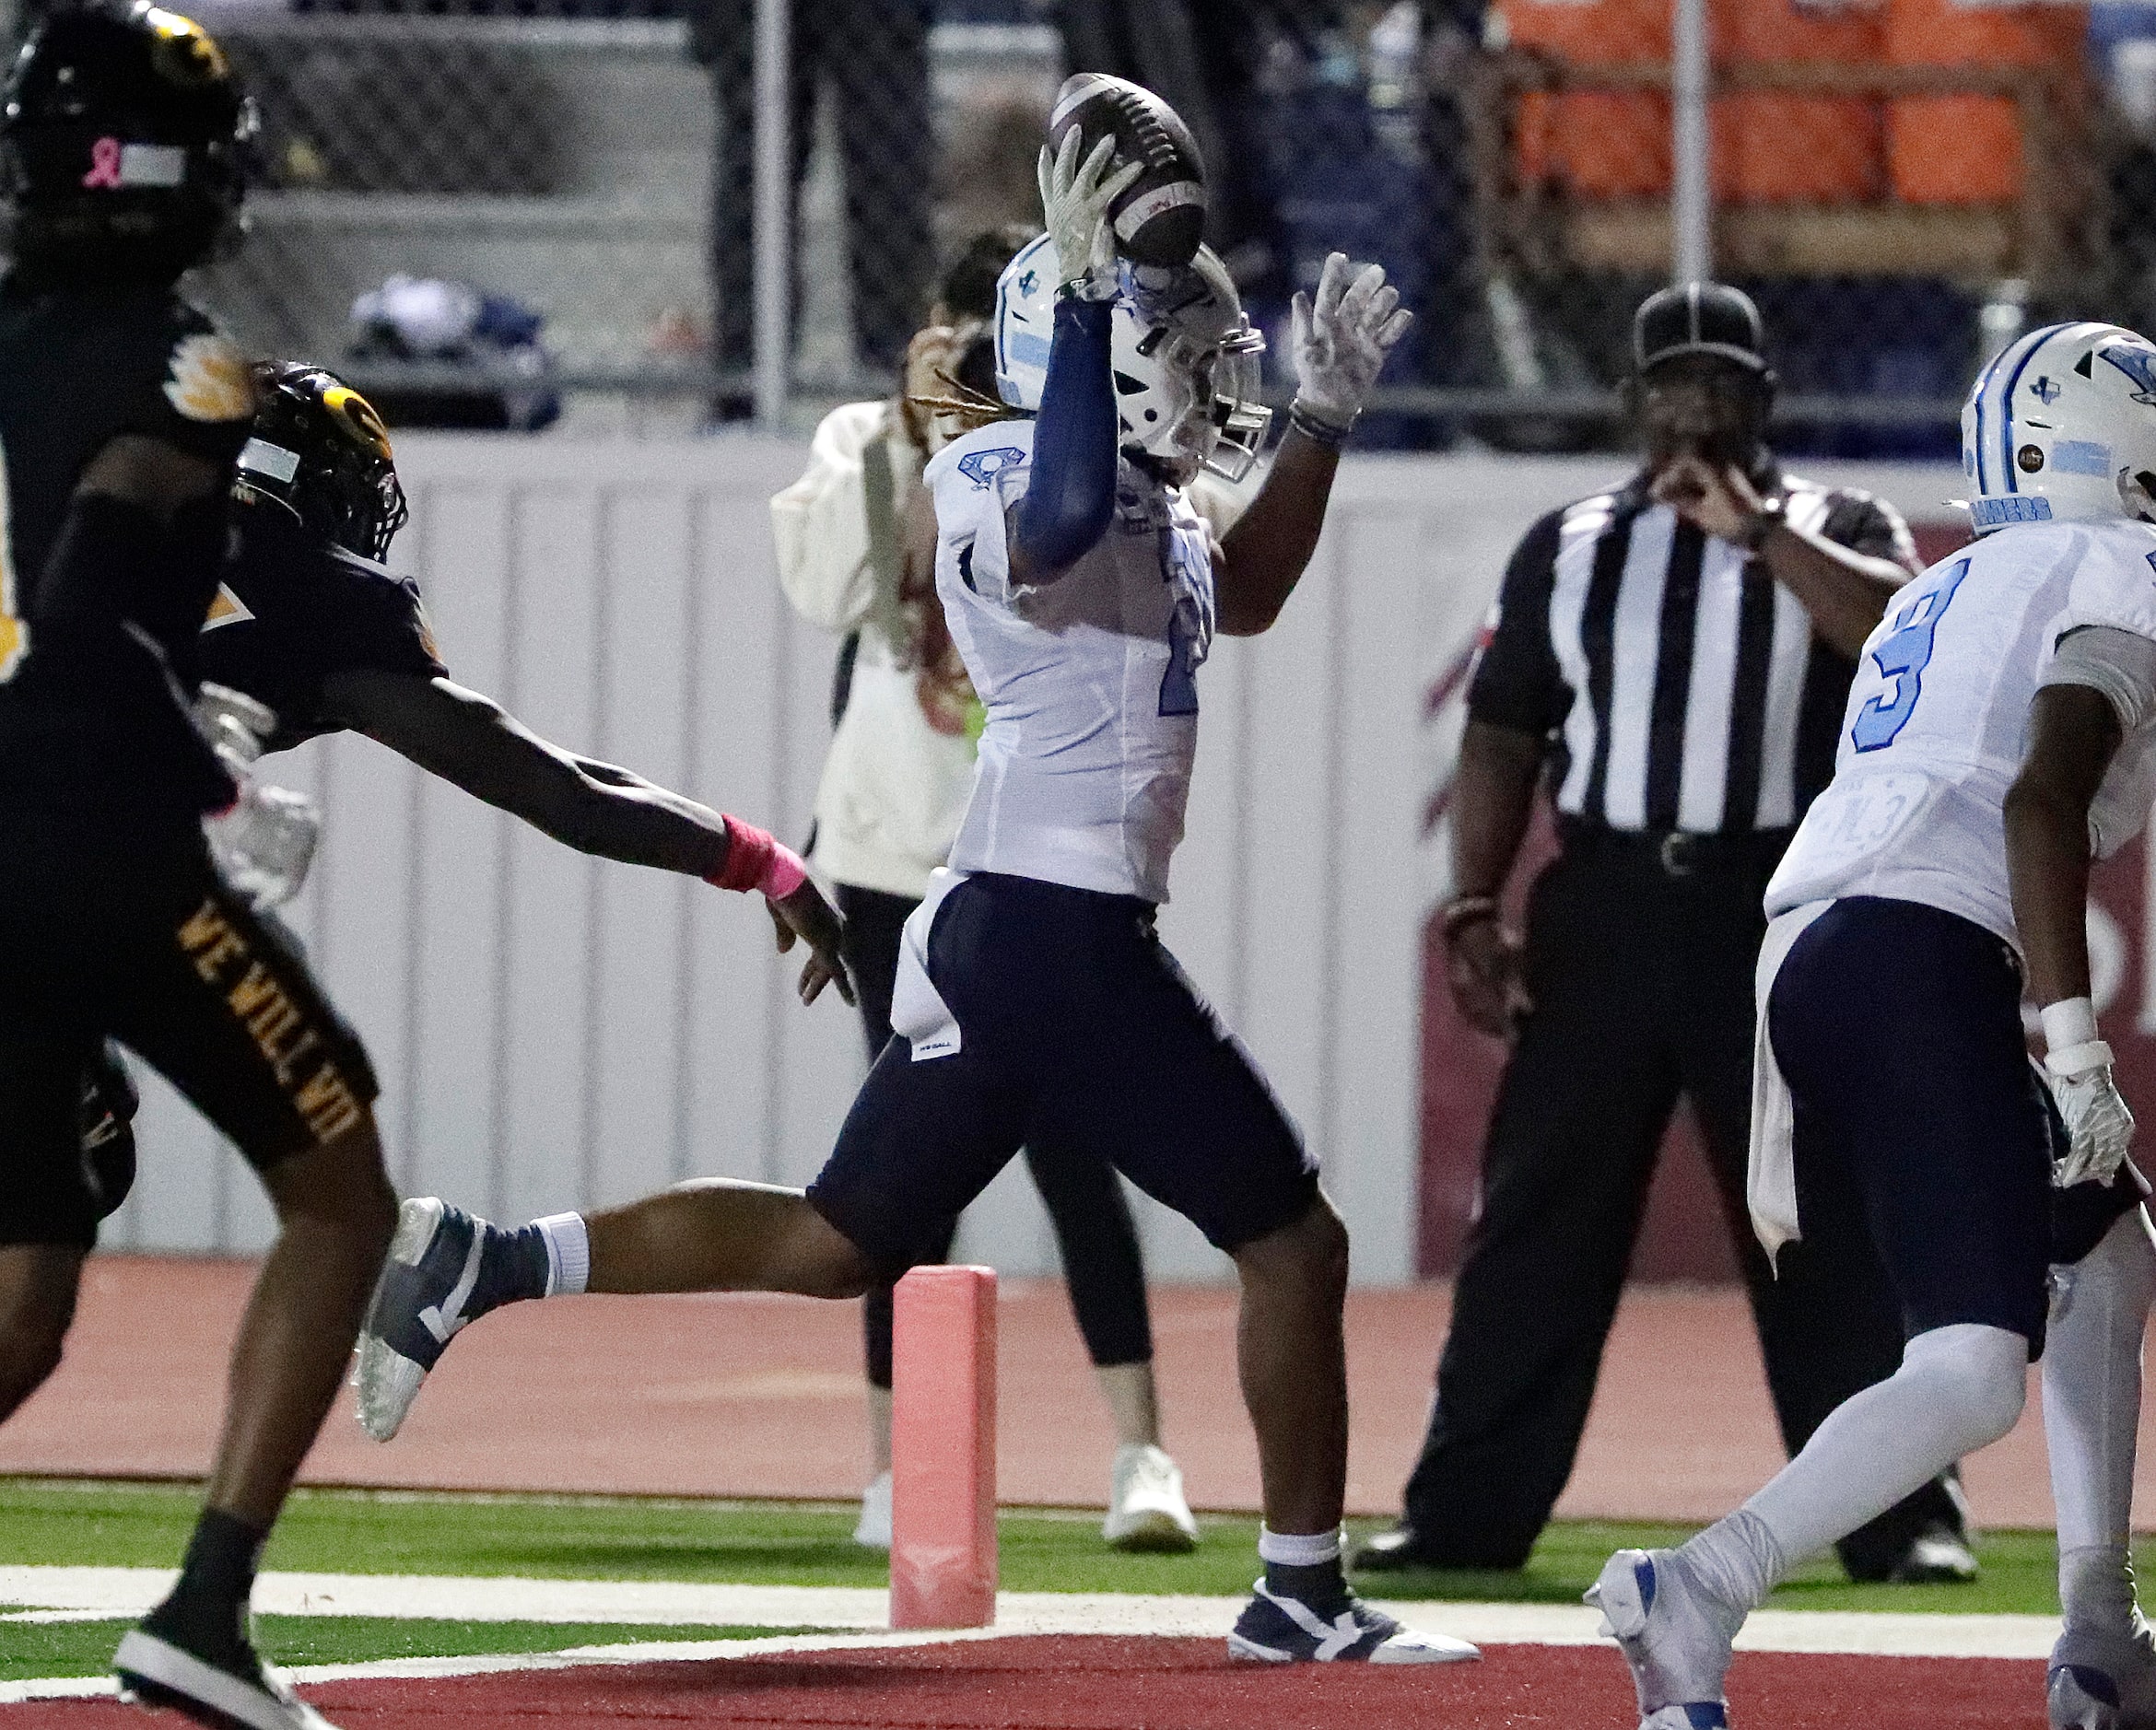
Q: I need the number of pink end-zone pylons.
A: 1